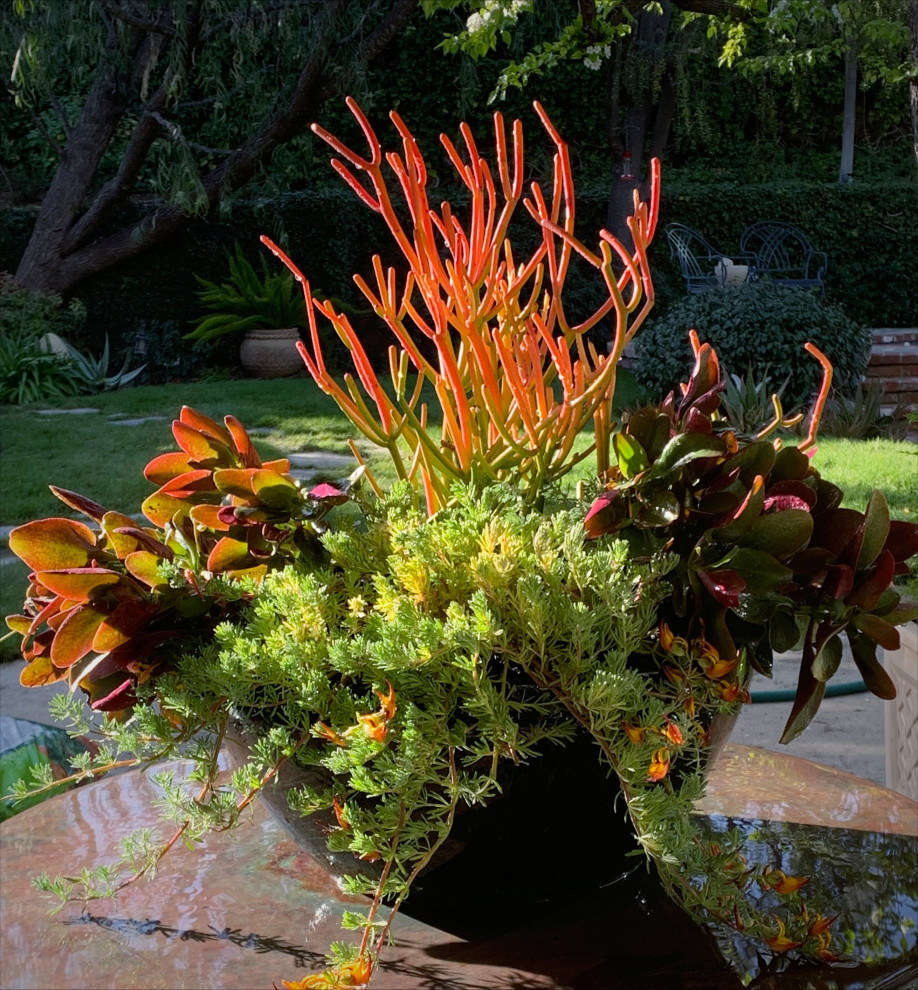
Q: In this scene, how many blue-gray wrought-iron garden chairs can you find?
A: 2